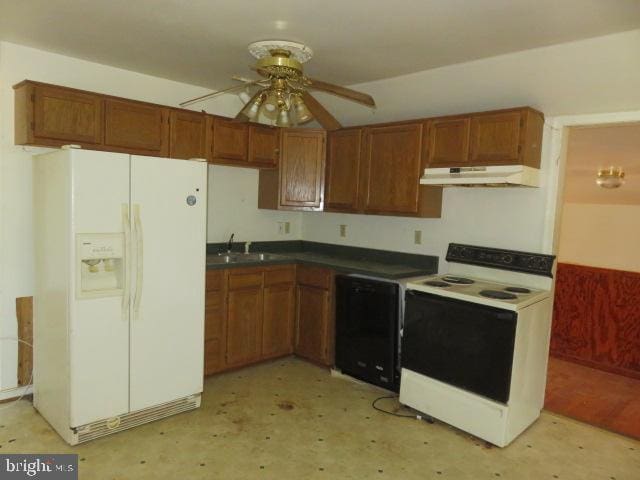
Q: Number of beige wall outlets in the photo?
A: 3